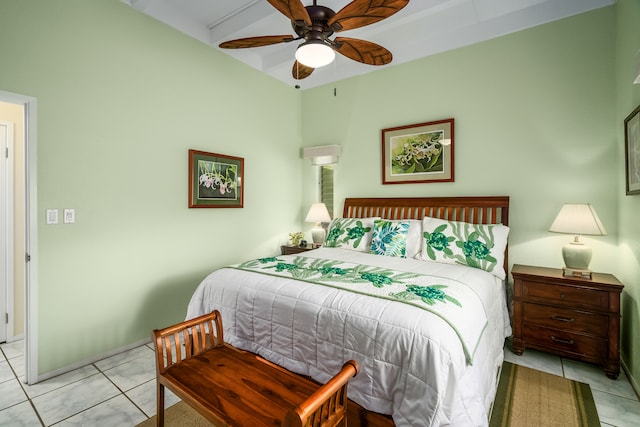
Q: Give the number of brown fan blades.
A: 5